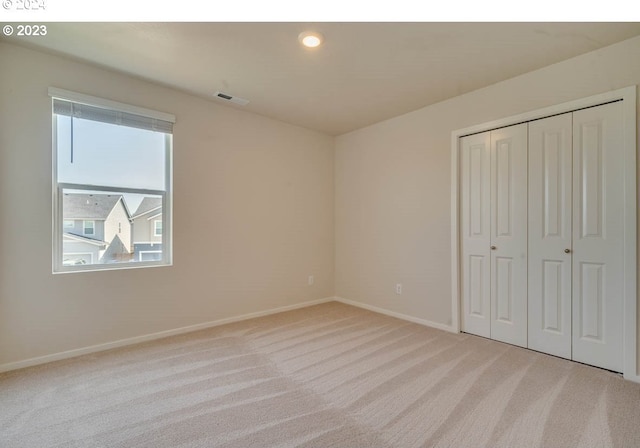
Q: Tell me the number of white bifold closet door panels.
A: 4